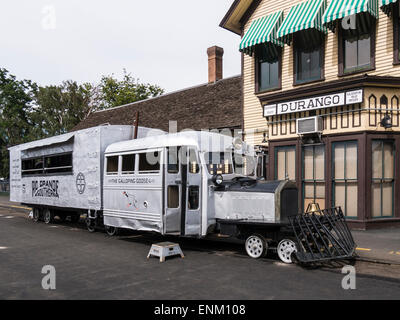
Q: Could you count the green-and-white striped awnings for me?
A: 4